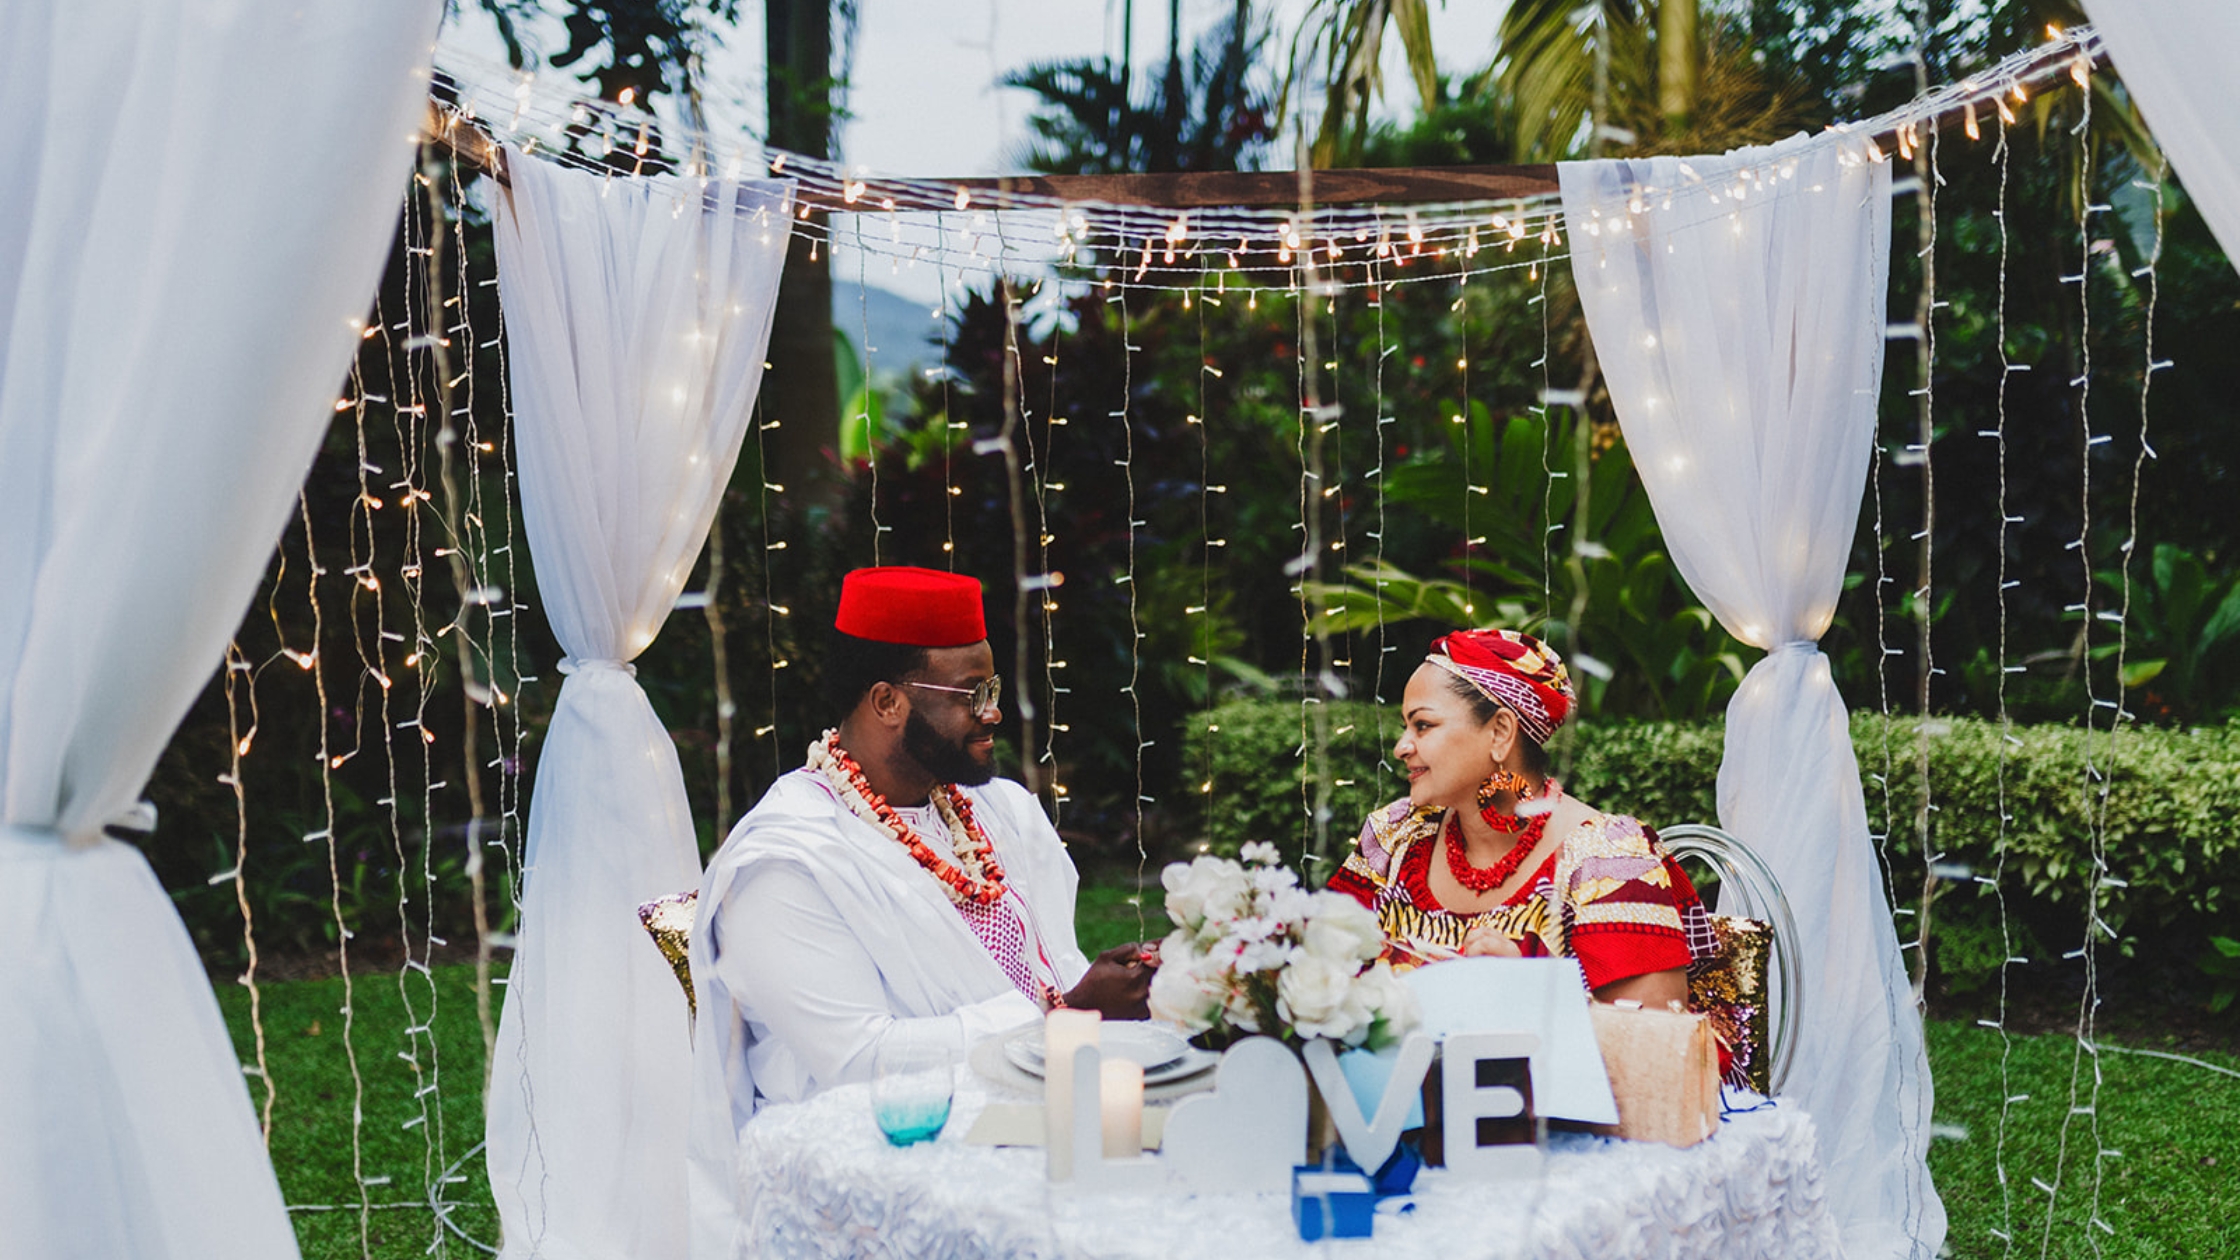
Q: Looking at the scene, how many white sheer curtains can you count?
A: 4